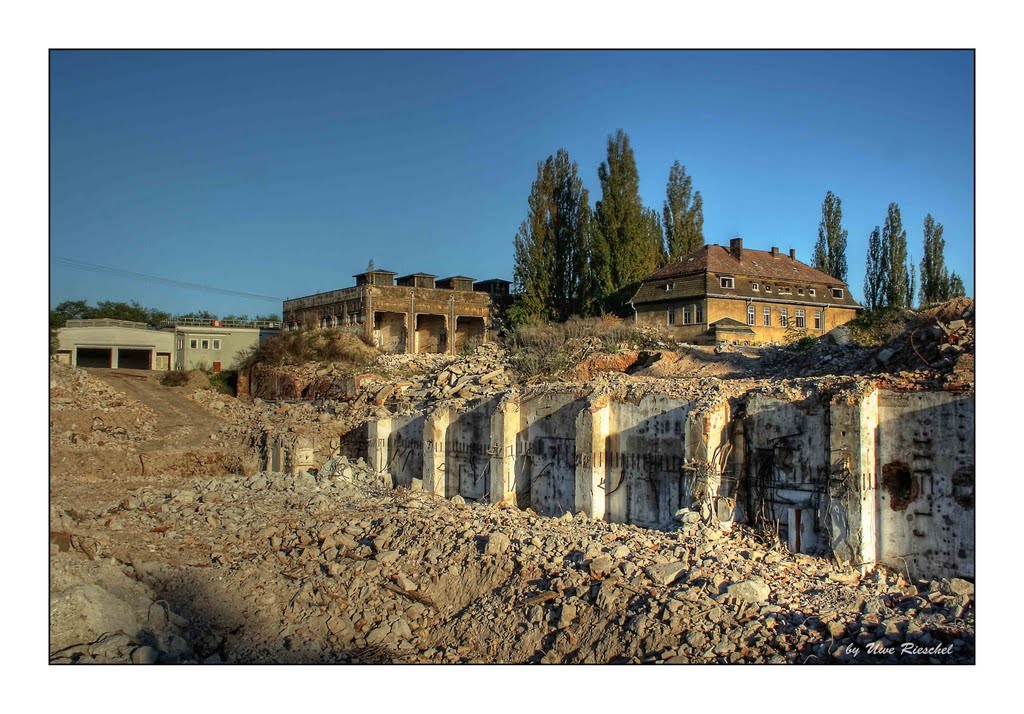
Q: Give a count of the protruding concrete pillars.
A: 6